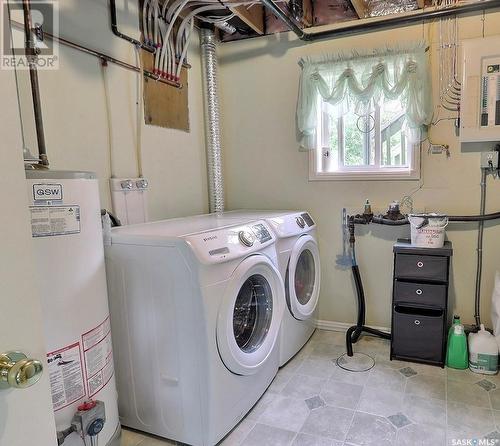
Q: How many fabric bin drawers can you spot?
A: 3